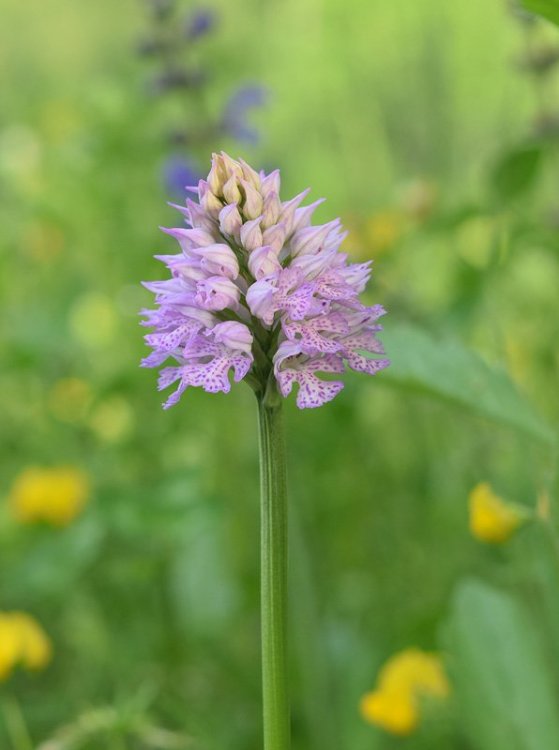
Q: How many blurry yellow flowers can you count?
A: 4